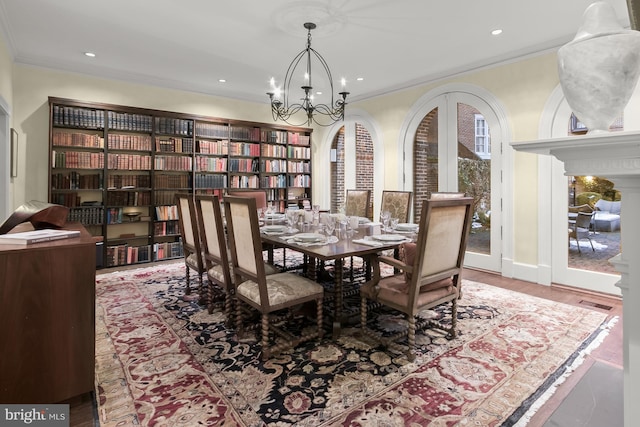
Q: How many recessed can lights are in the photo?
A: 5